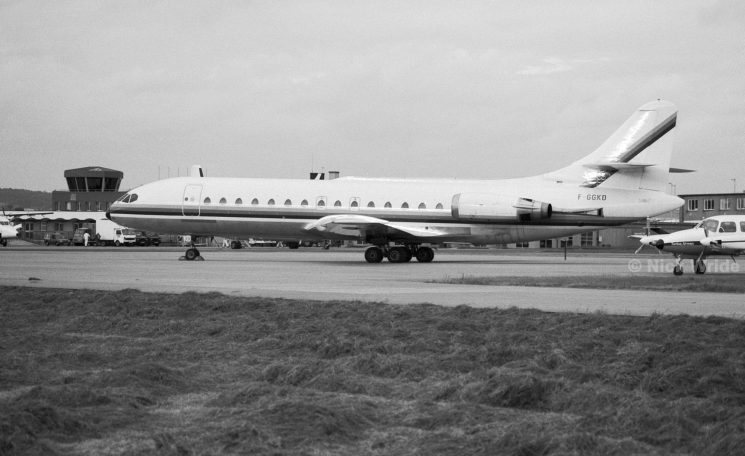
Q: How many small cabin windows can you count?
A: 15